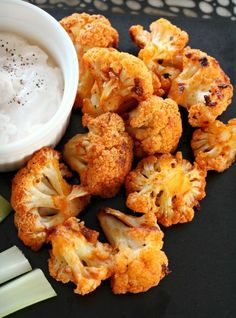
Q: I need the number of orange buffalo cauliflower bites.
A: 11